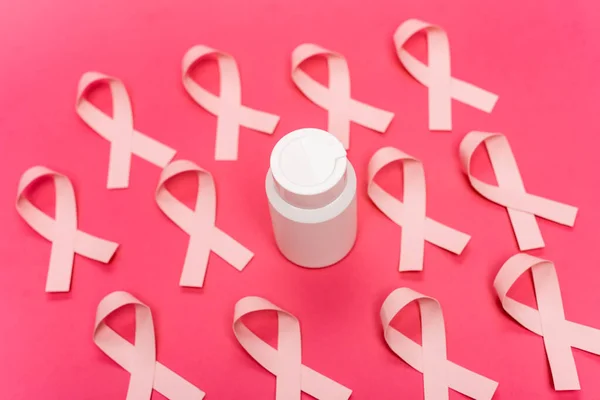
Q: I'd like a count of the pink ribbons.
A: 12